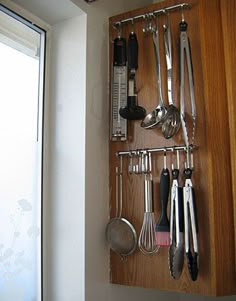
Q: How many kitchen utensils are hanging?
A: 10